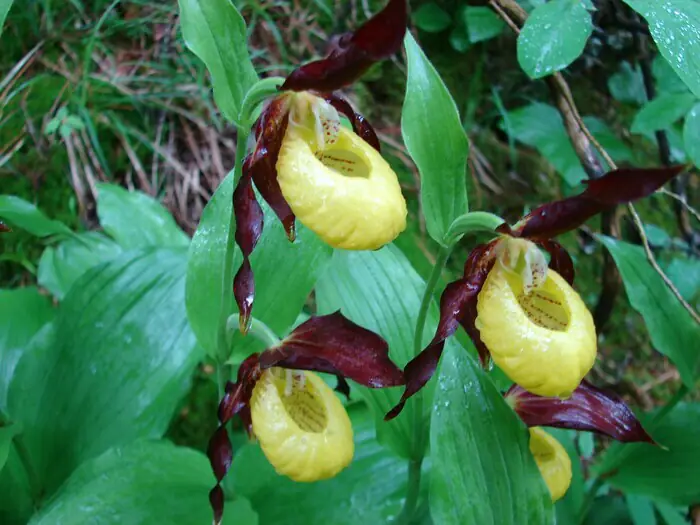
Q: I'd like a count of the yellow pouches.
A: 4